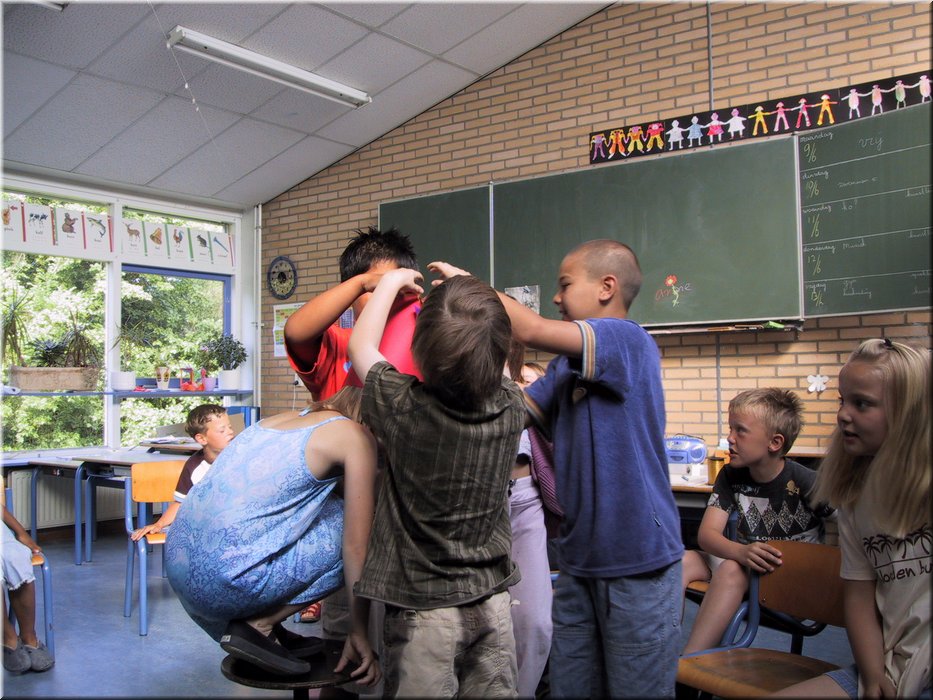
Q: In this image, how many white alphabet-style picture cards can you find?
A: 9